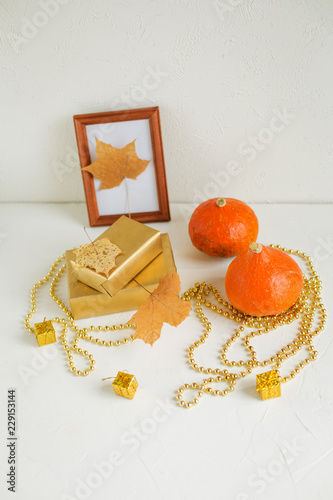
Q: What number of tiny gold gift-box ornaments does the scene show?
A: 3